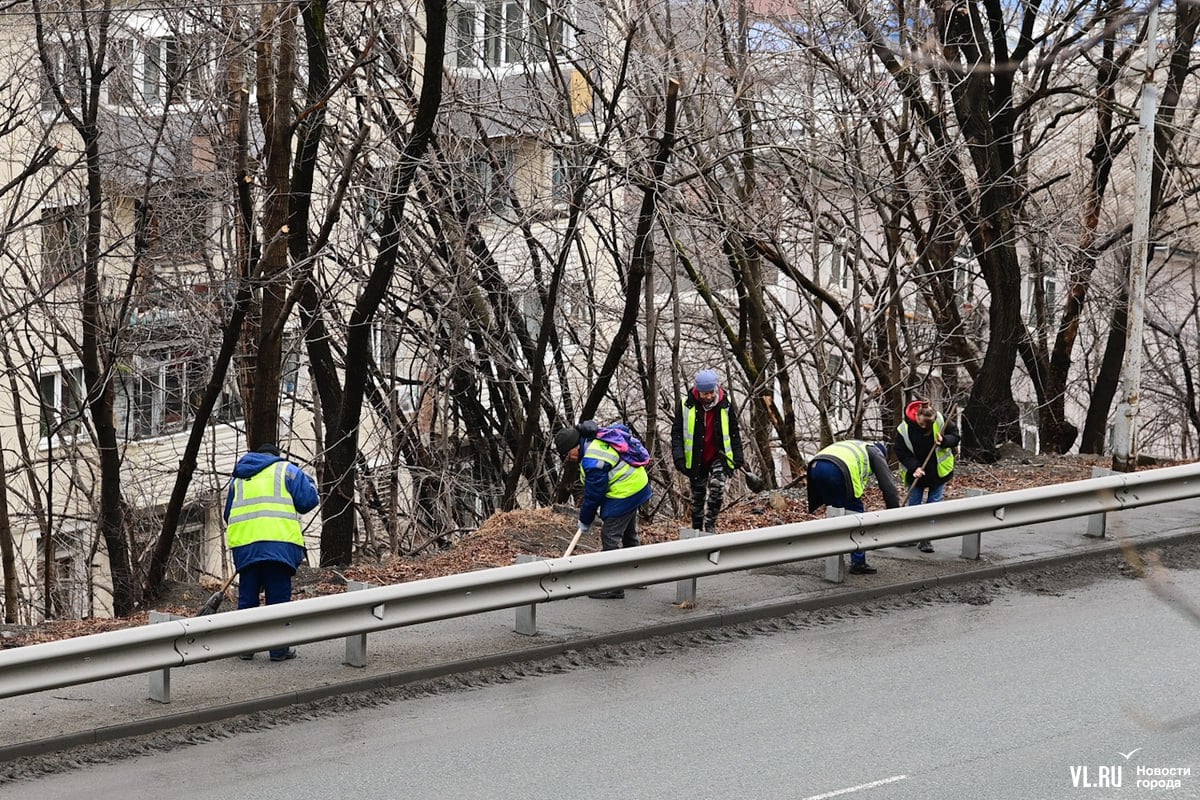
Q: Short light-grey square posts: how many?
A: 7